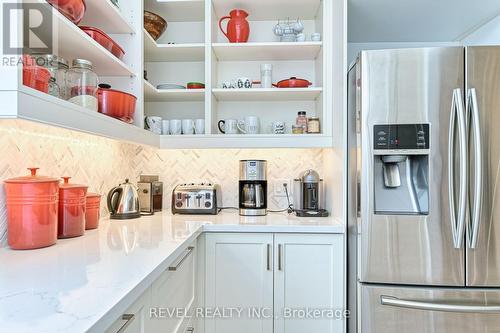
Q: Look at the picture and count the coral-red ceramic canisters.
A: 3